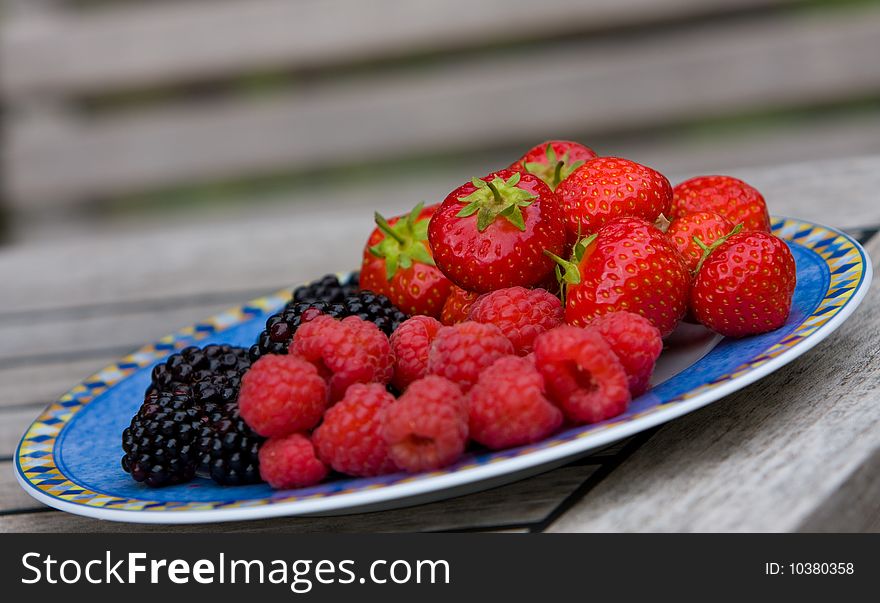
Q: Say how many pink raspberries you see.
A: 11